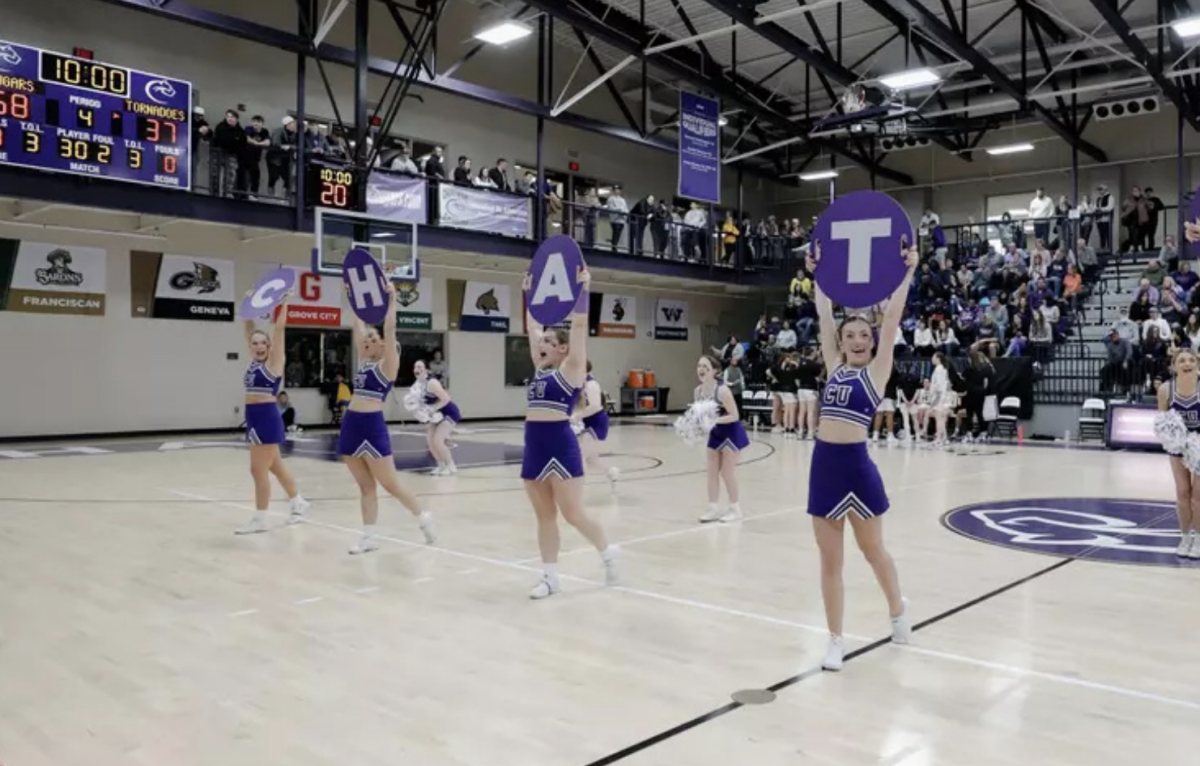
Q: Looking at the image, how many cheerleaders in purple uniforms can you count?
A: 8